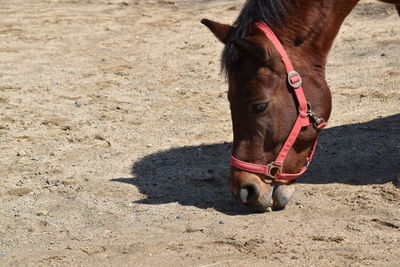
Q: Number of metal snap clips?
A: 1